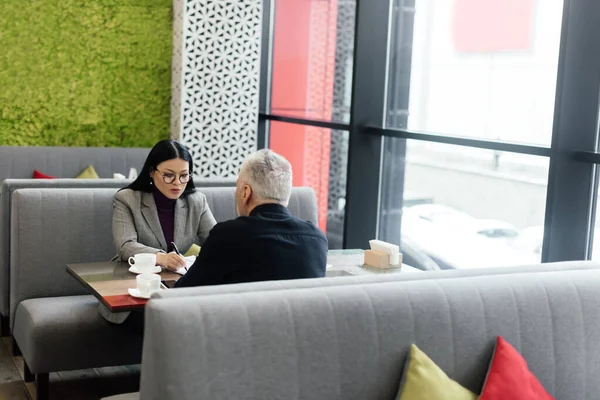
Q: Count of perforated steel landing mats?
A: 0